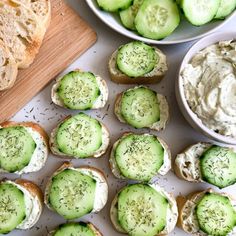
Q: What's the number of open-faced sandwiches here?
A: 12